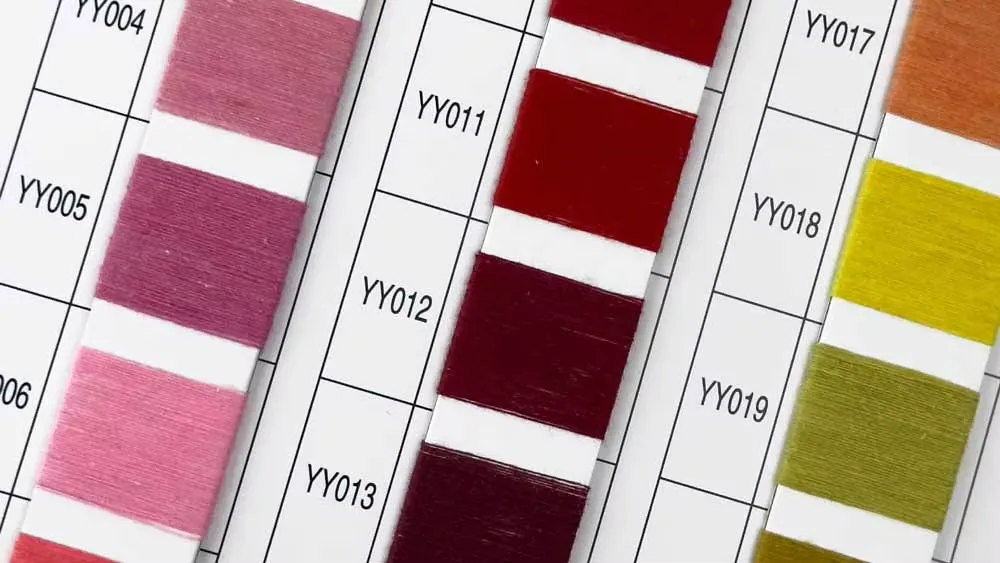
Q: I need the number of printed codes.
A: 9